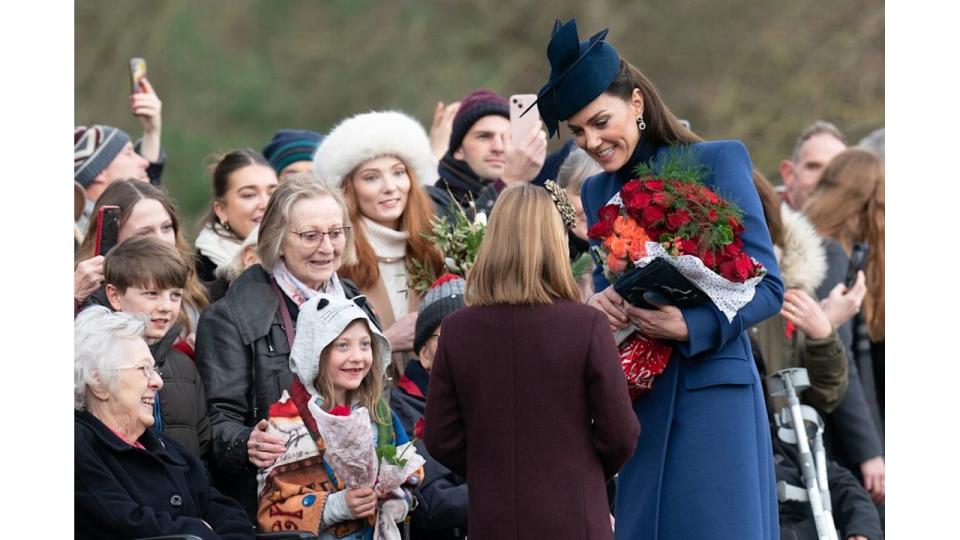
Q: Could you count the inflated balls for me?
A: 0